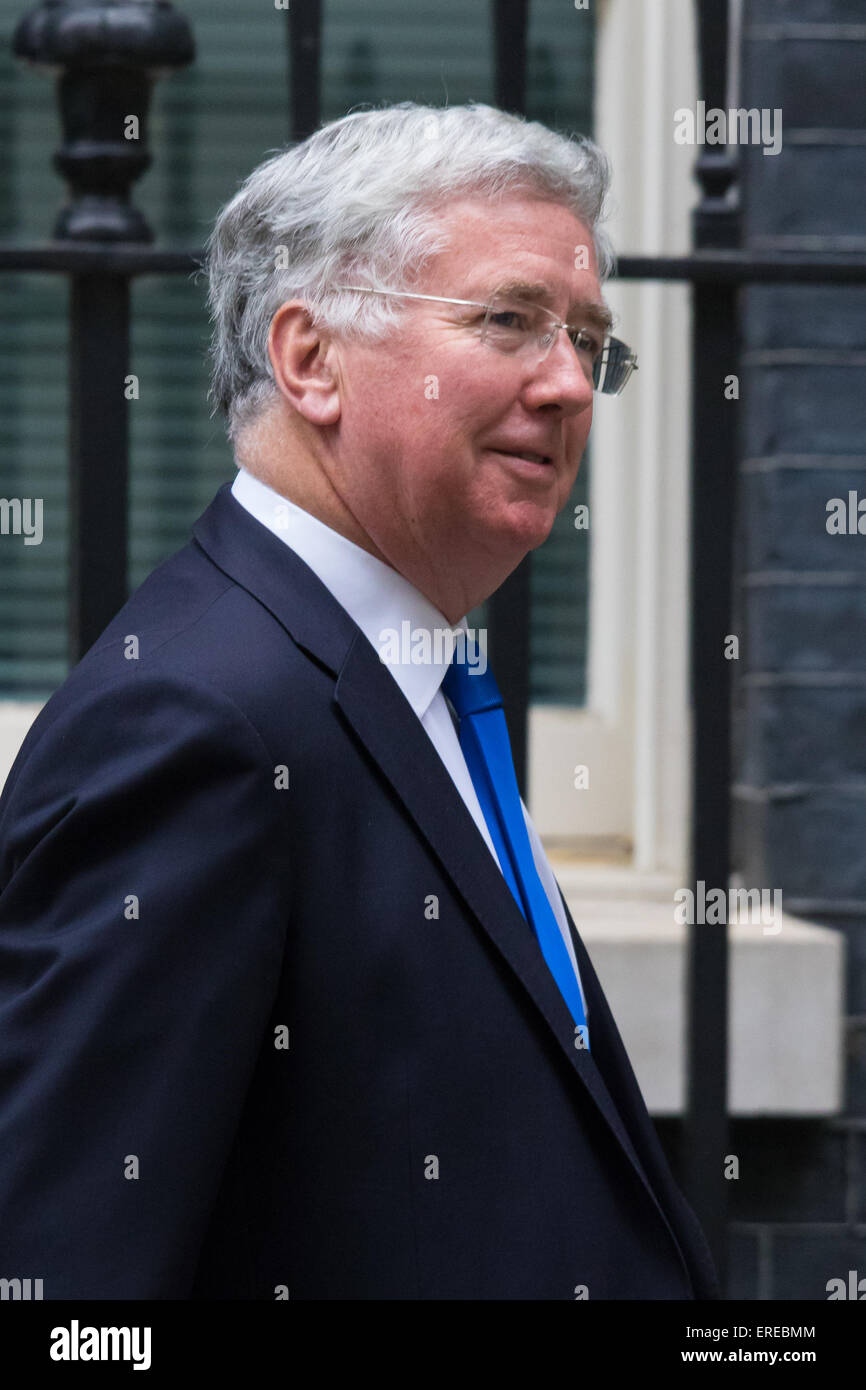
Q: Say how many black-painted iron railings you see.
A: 4